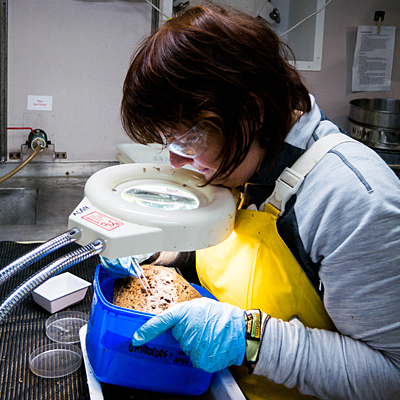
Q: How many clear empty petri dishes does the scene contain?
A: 2